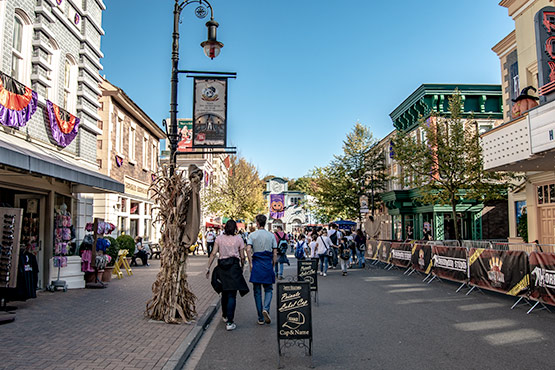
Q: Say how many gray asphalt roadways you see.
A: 1